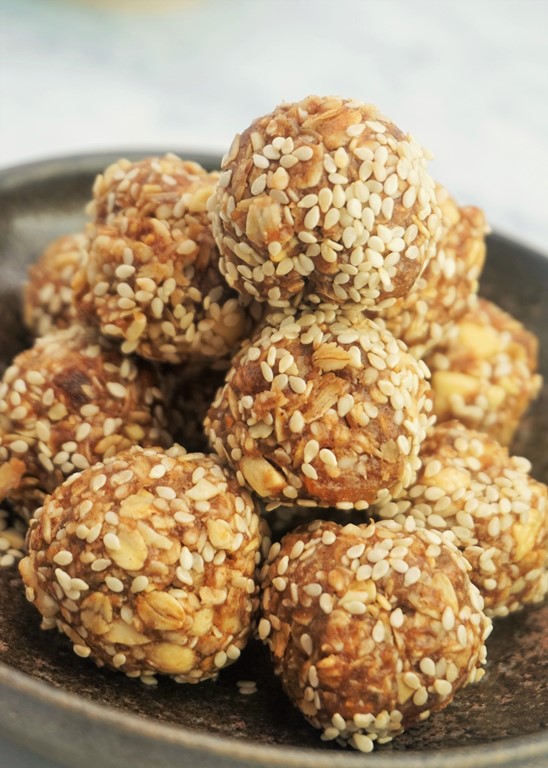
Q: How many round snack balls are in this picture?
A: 10